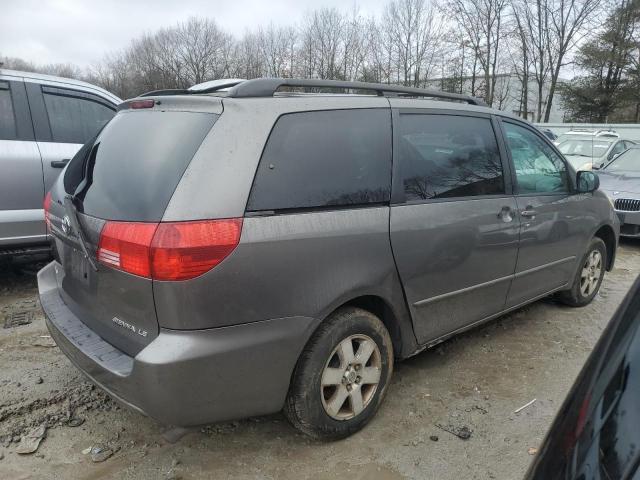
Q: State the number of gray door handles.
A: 2